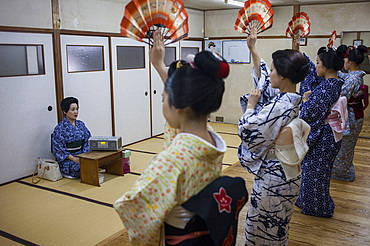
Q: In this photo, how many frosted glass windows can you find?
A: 5